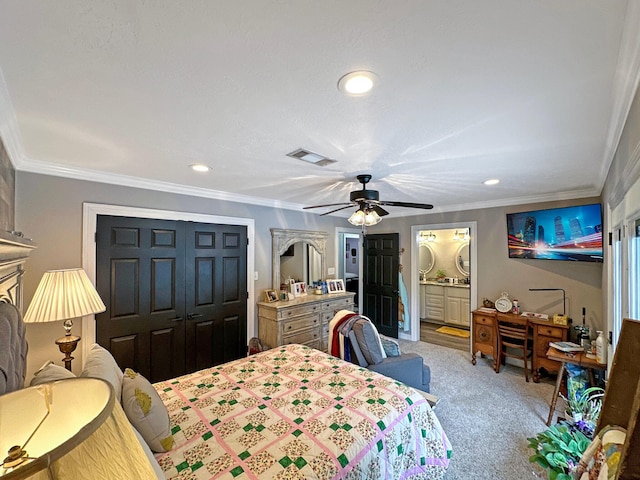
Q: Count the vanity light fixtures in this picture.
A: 2